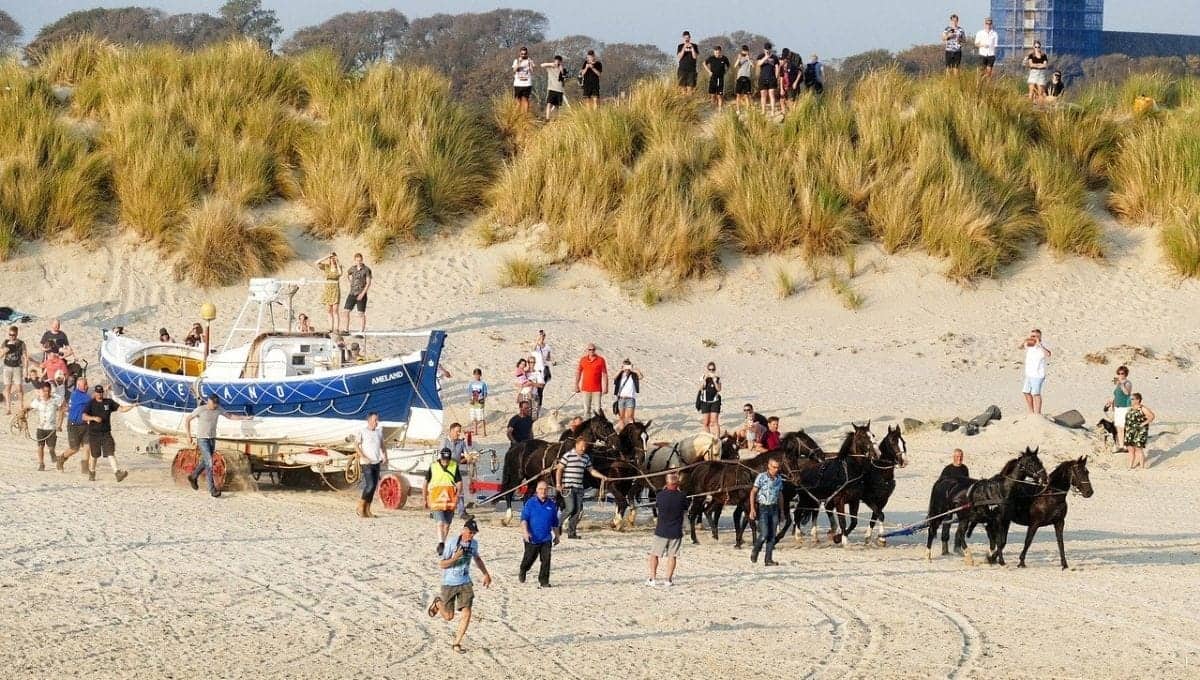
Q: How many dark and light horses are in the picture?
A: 10